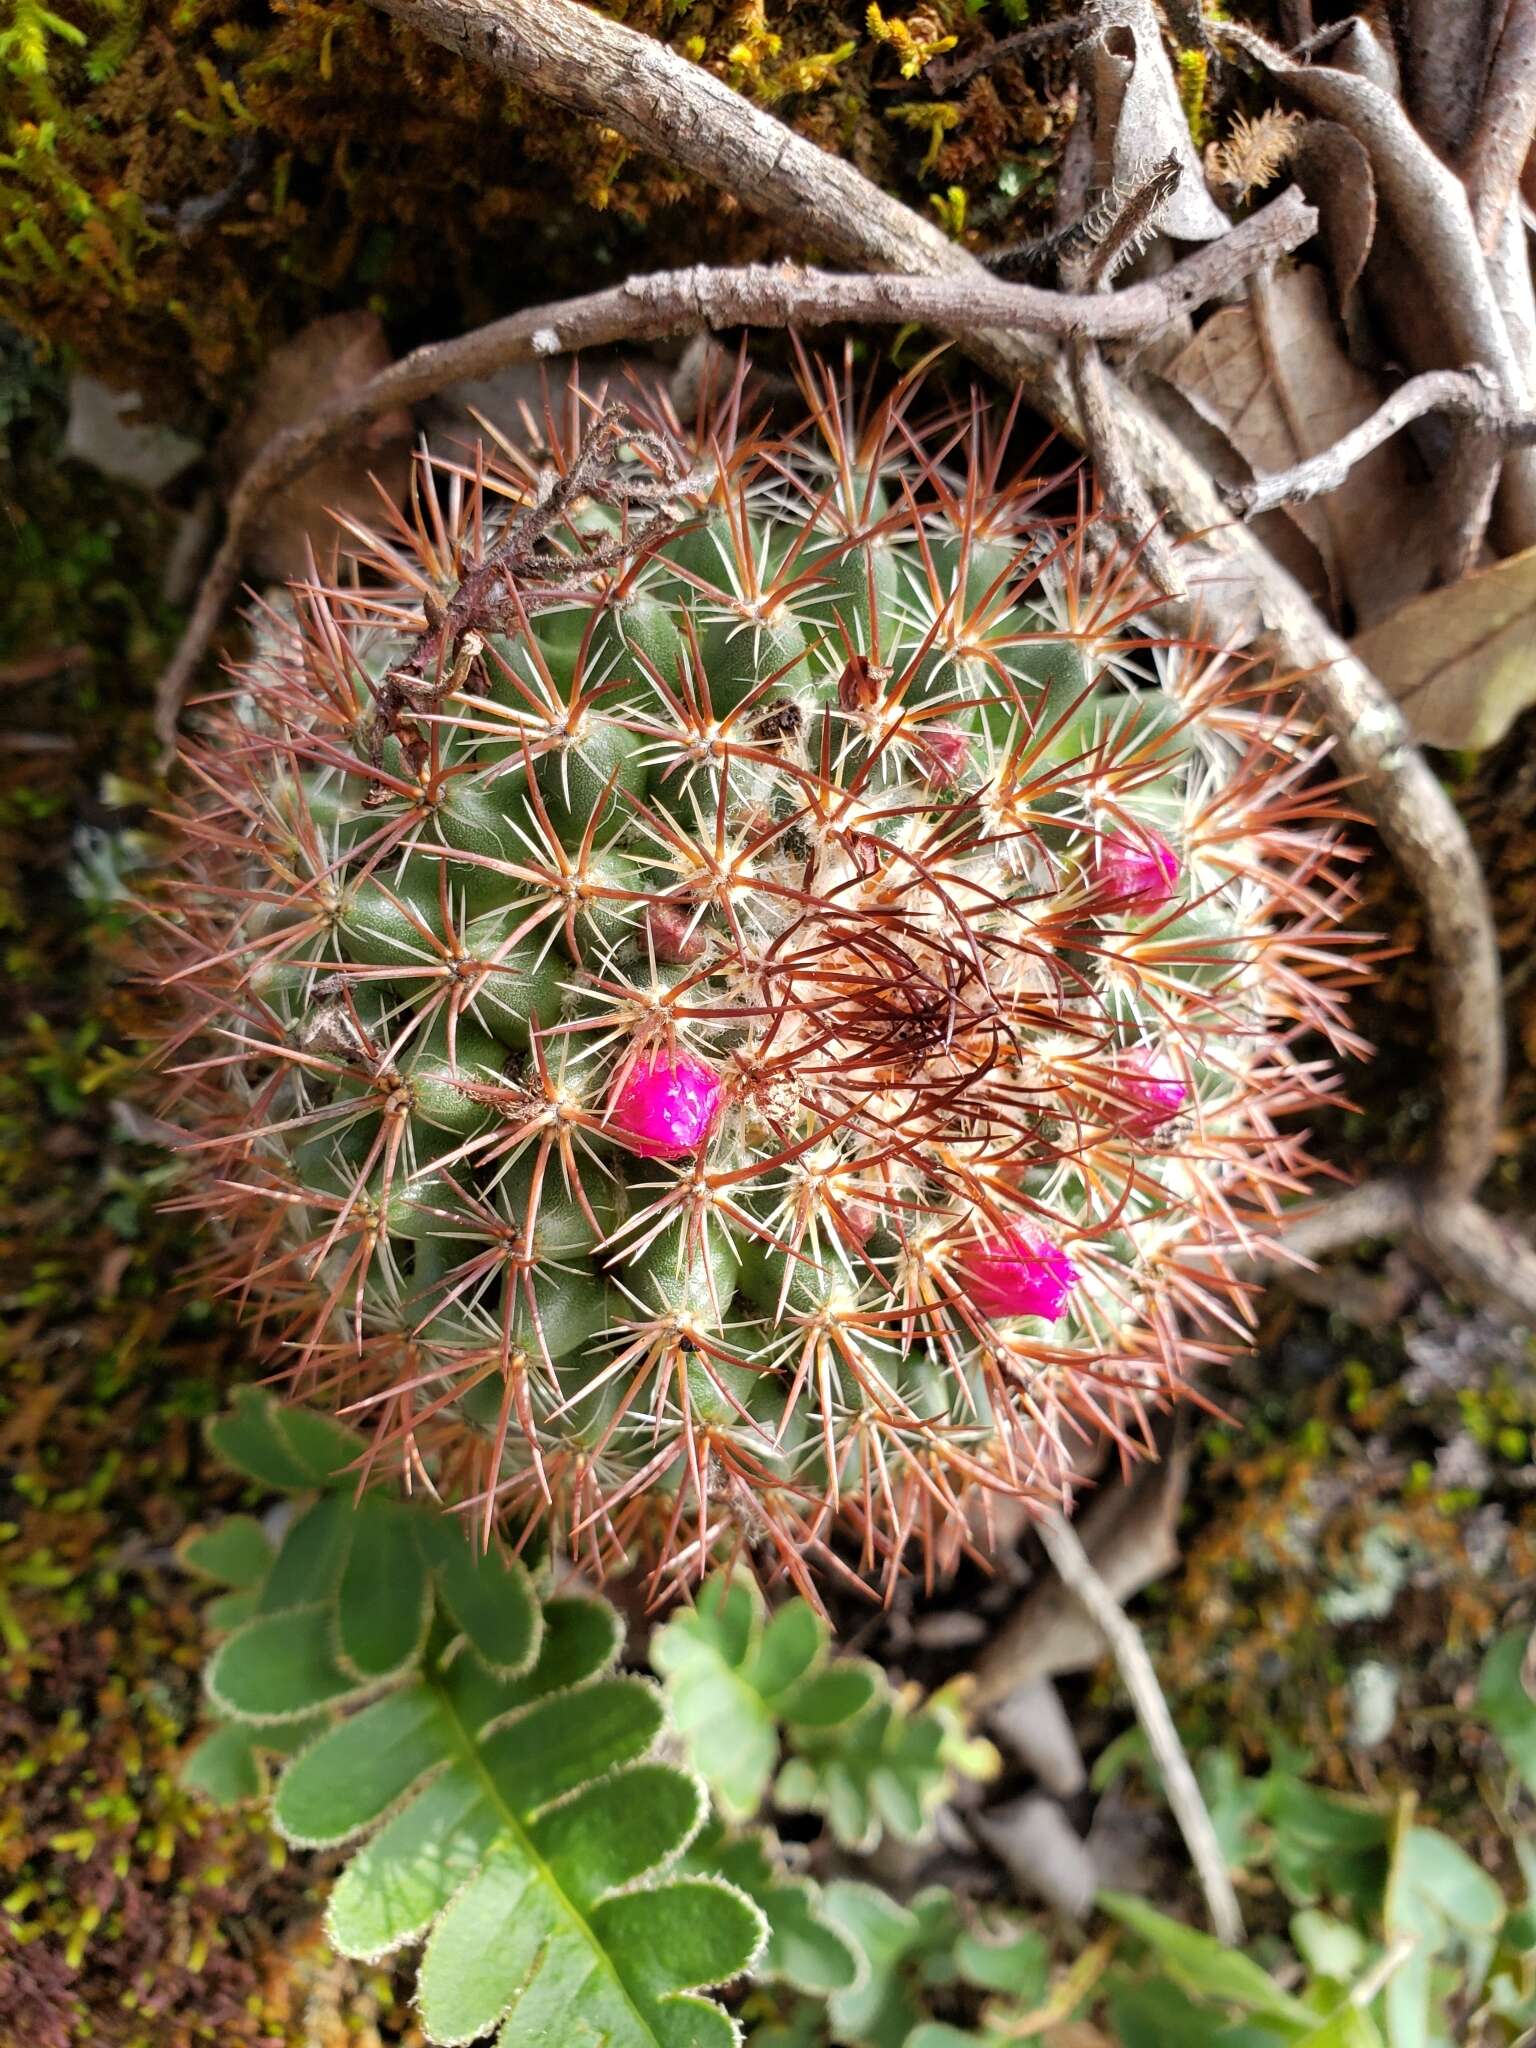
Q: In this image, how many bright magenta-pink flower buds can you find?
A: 4